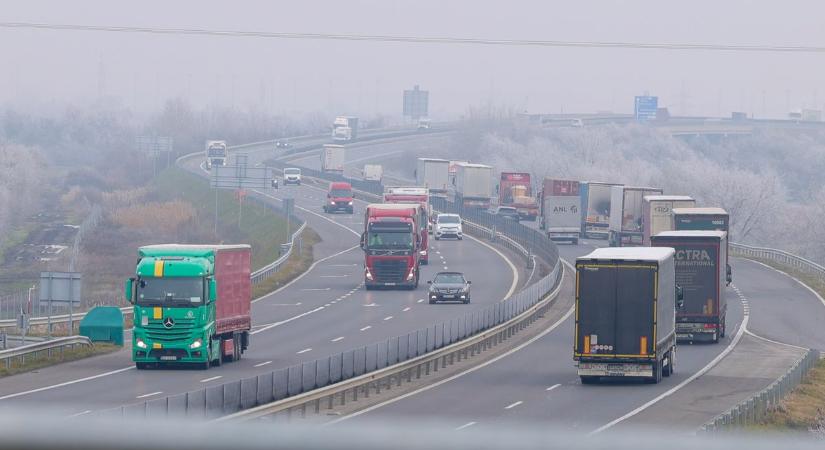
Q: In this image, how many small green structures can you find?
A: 1